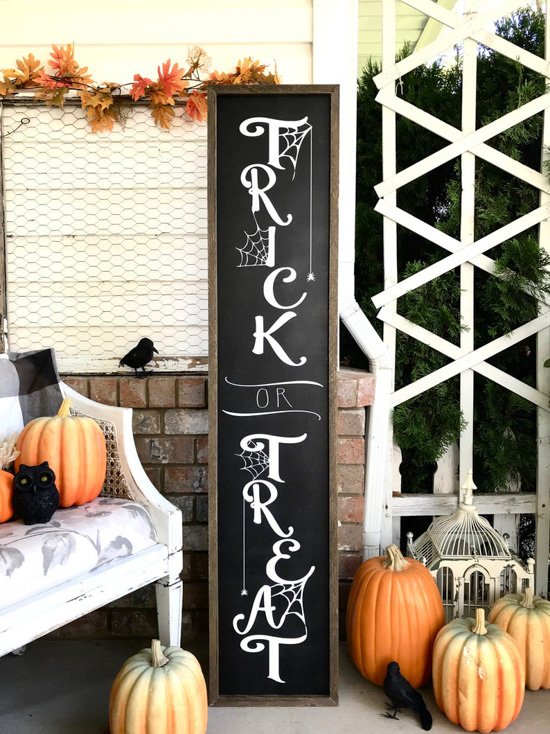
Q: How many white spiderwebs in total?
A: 4